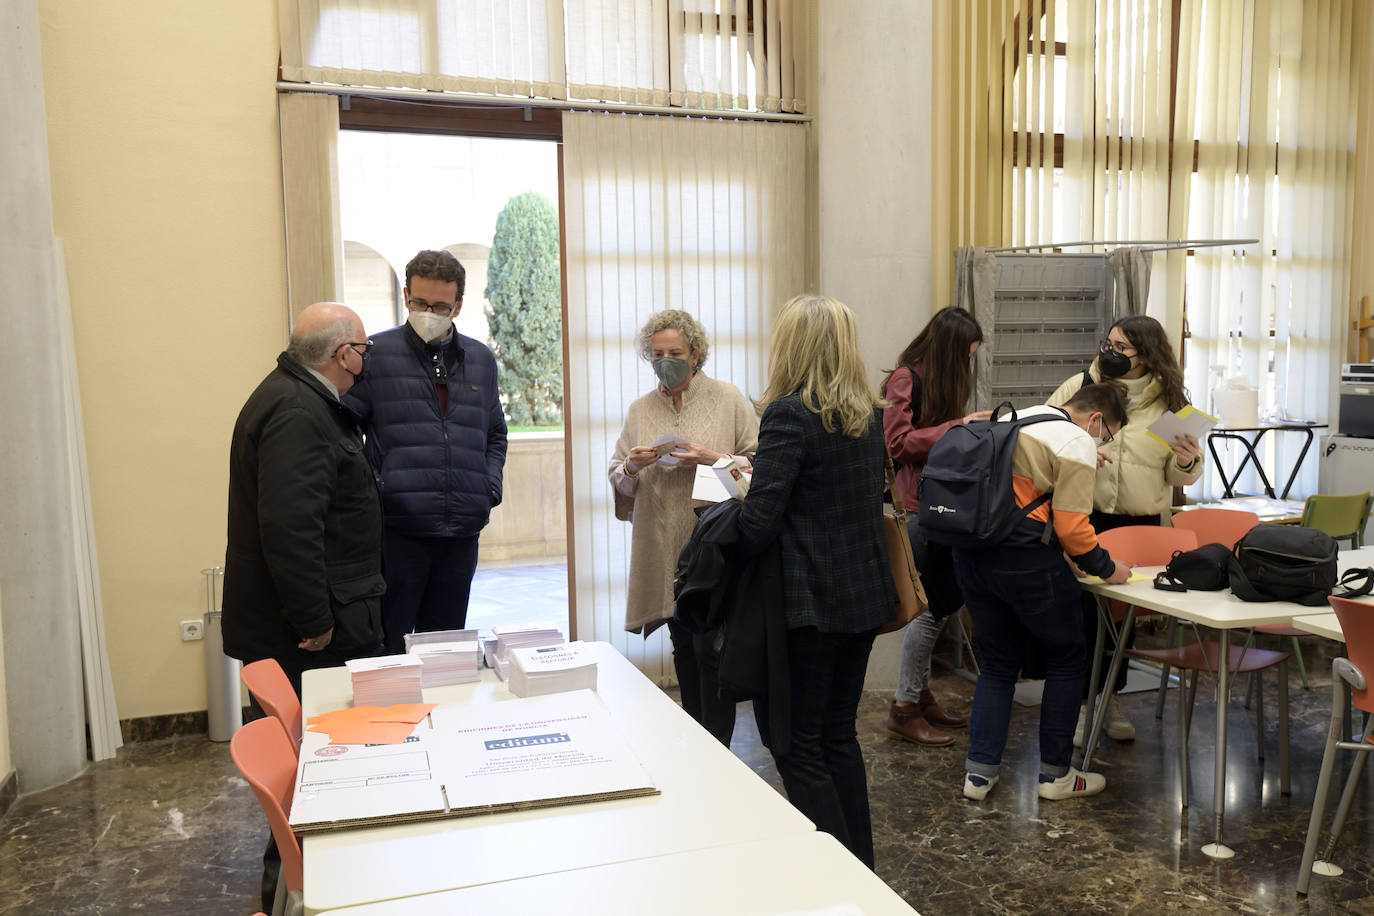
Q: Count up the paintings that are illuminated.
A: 0